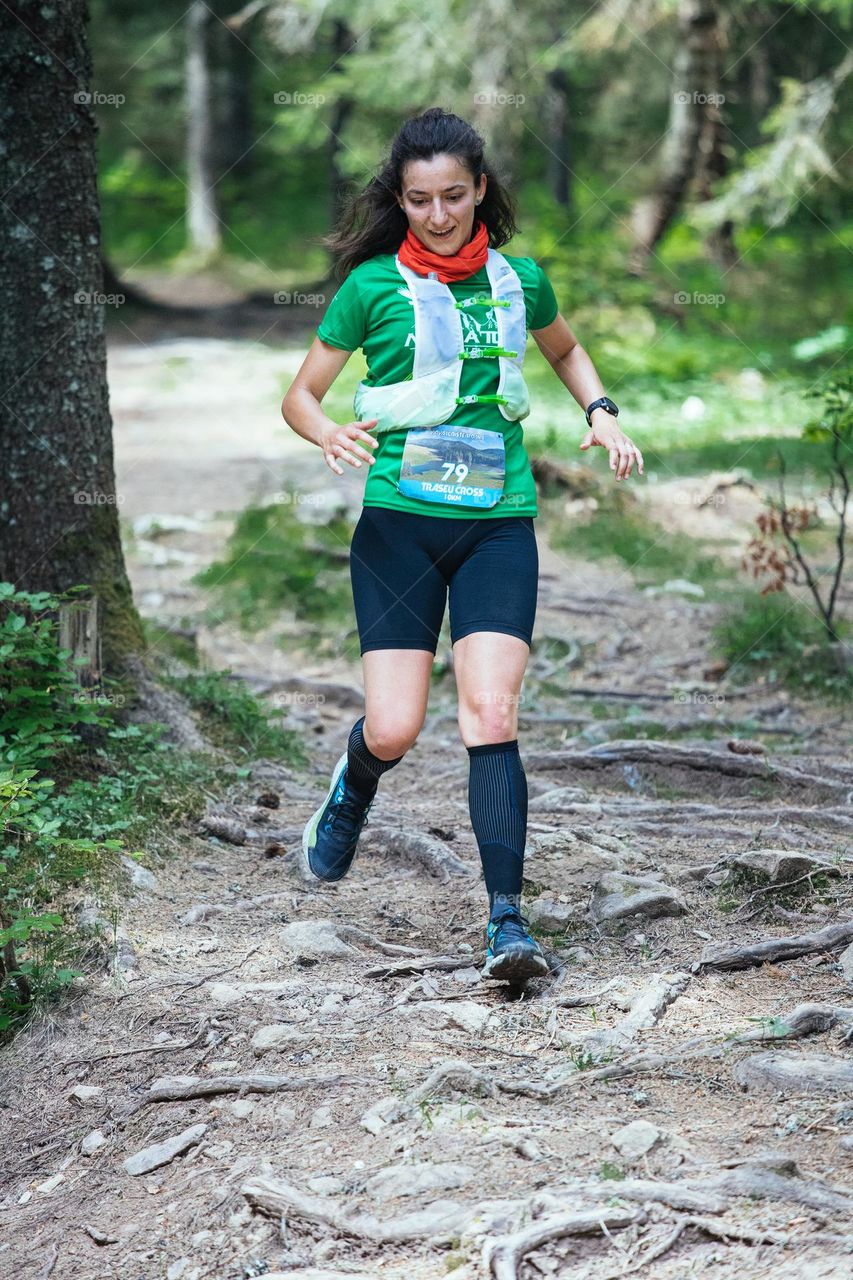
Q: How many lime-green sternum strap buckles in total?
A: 3